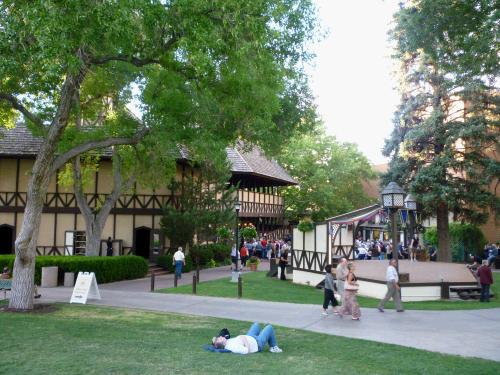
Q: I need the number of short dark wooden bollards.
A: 5